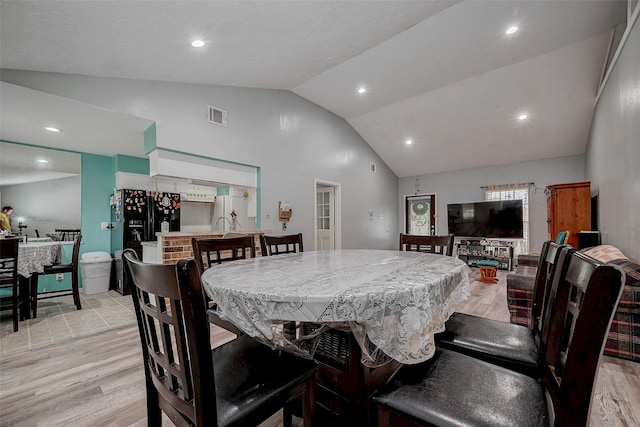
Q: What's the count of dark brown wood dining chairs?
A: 8